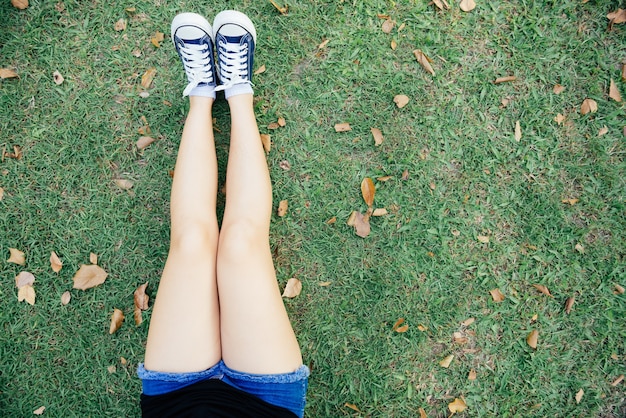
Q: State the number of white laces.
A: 2